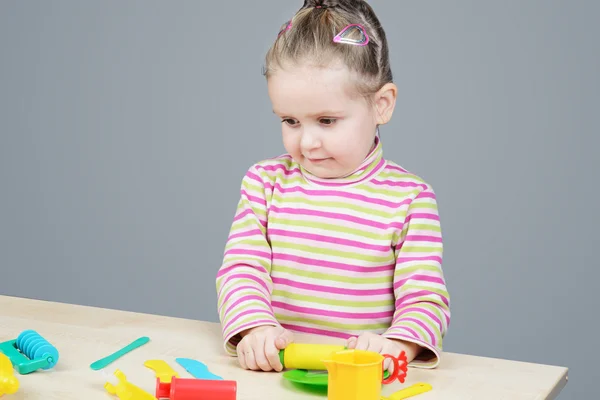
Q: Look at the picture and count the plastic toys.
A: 12